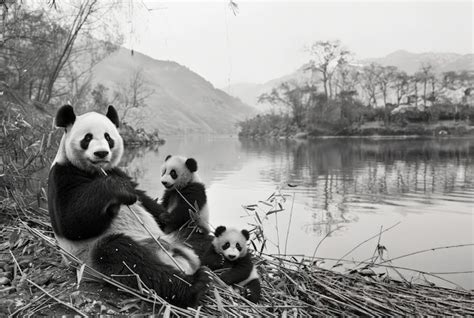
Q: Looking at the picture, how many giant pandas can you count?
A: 3